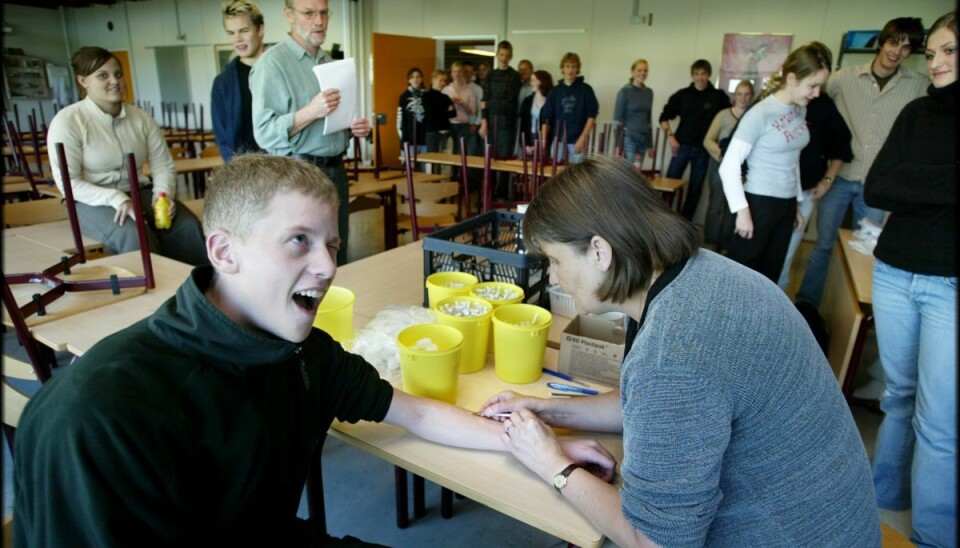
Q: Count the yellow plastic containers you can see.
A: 6